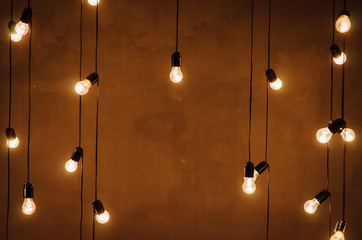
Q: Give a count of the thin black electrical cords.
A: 9